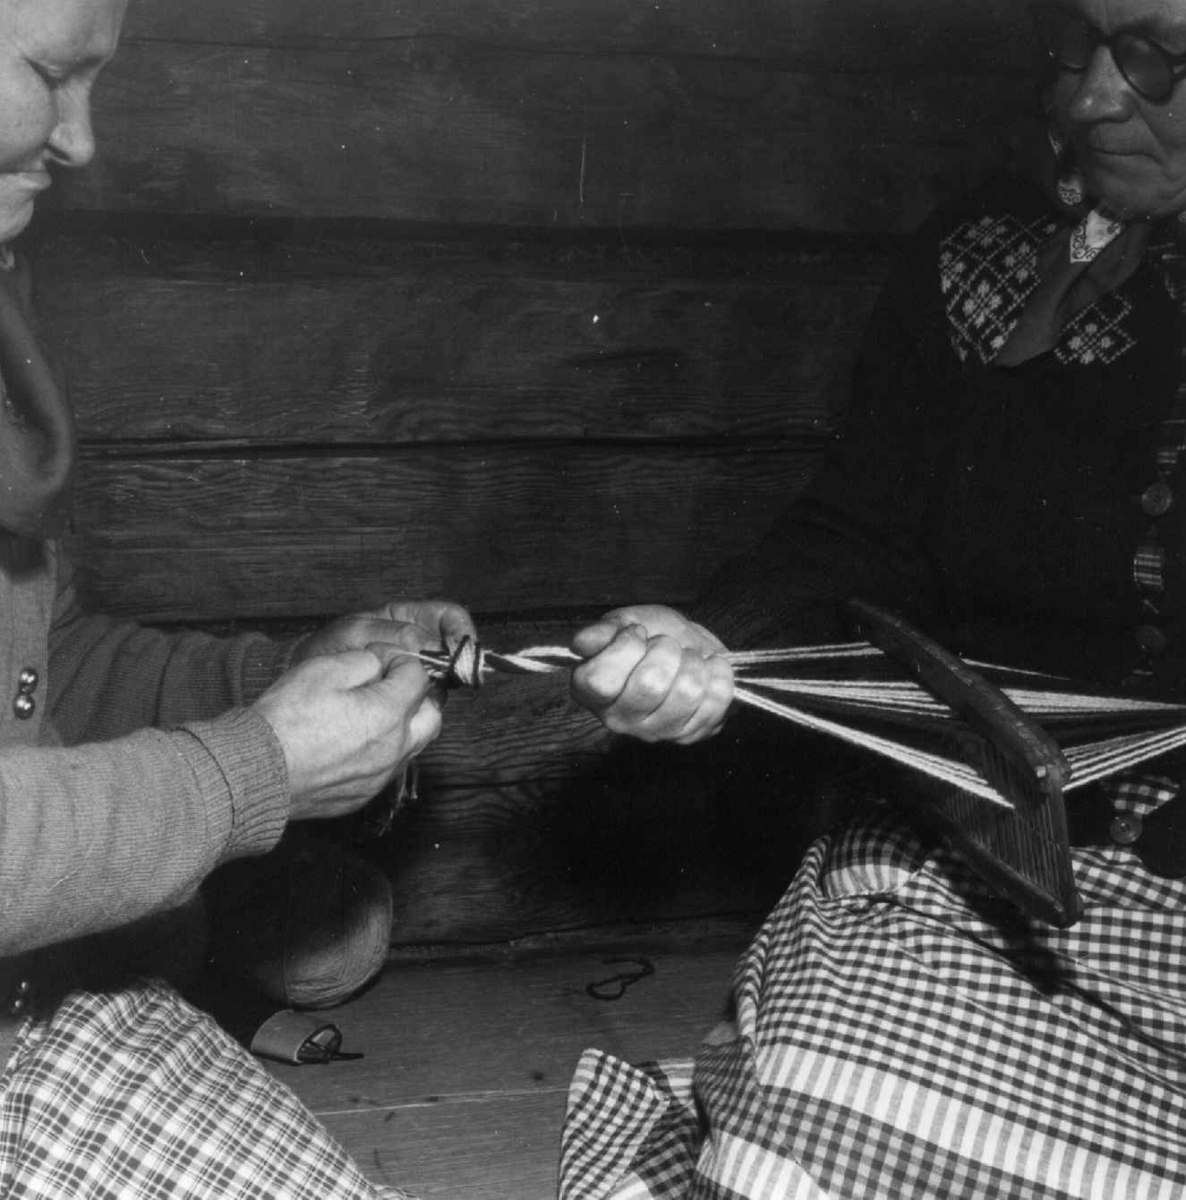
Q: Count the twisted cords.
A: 1